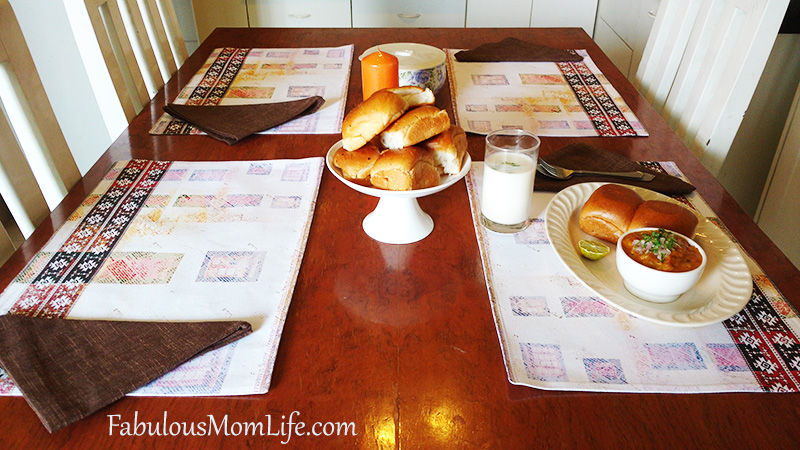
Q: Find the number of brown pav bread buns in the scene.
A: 8